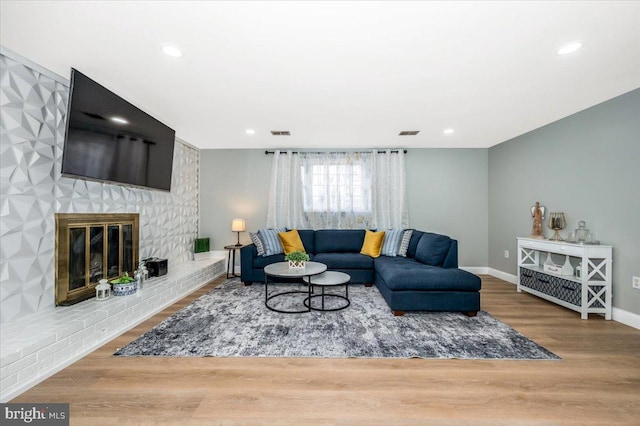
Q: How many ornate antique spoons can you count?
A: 0